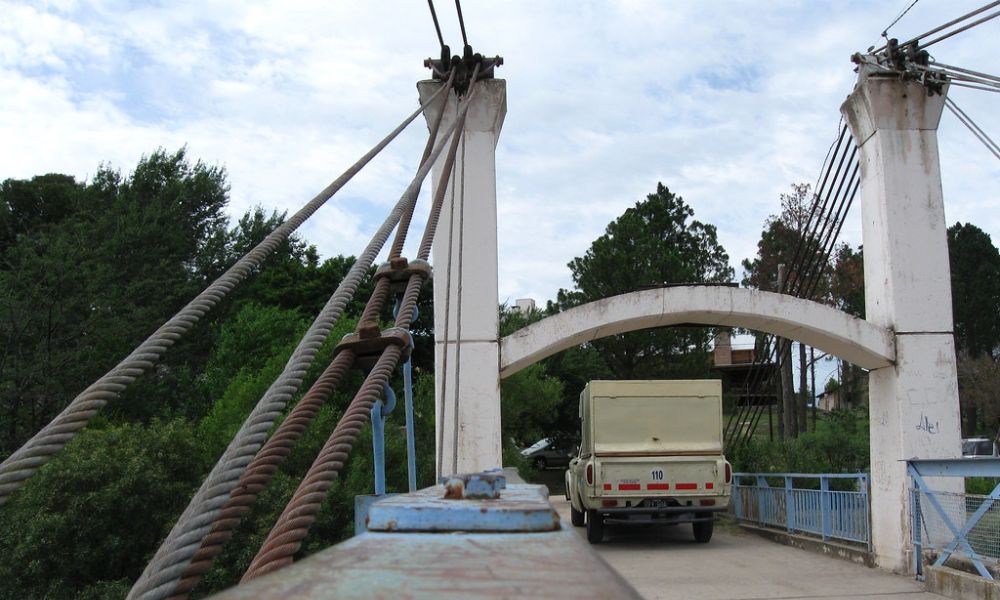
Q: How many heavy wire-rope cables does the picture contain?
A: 4